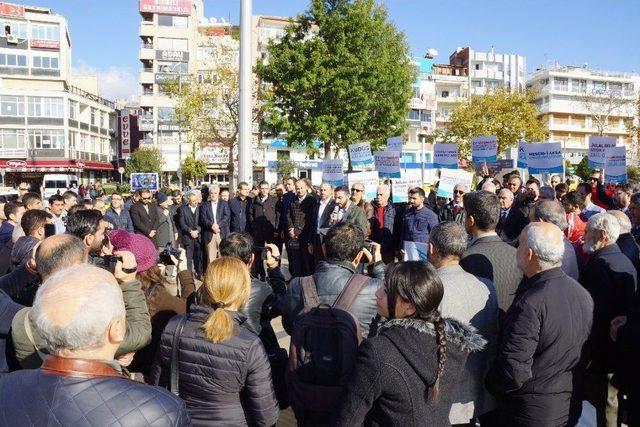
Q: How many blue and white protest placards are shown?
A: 13